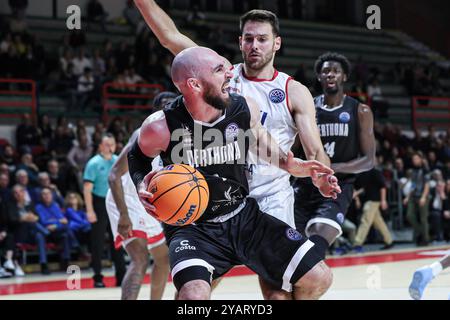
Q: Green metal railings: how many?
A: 0